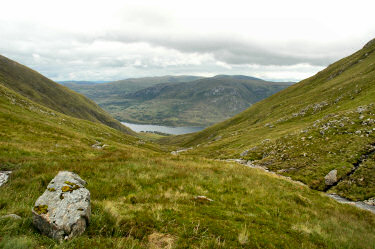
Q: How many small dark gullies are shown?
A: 1